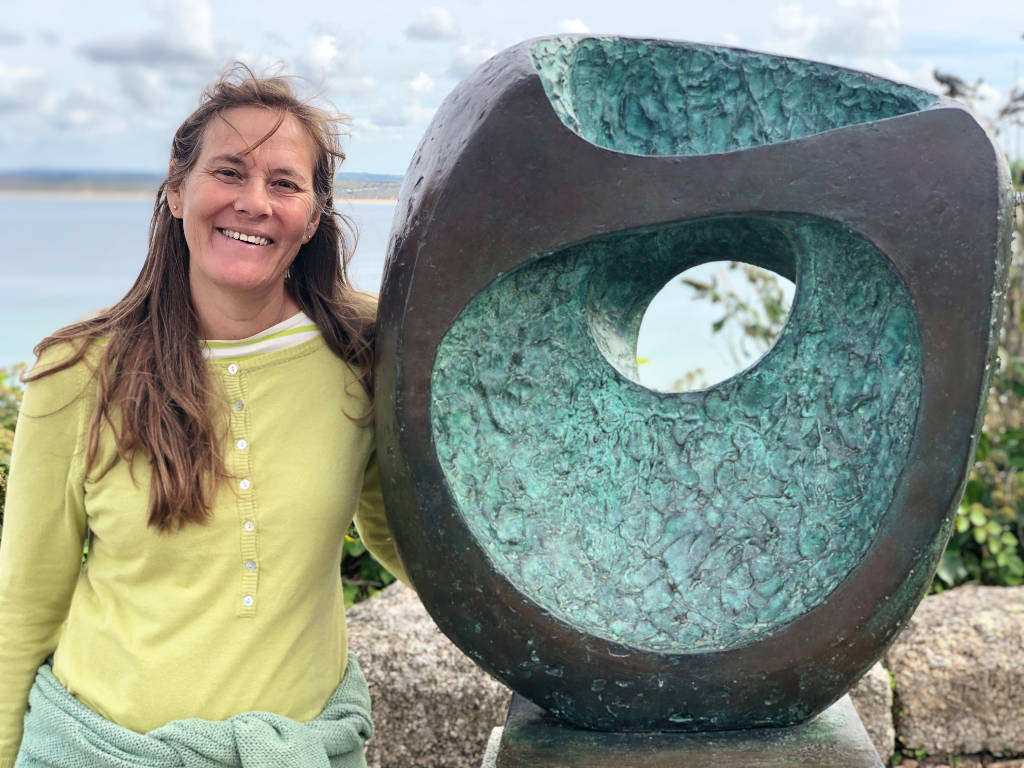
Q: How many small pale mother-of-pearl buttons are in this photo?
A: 7